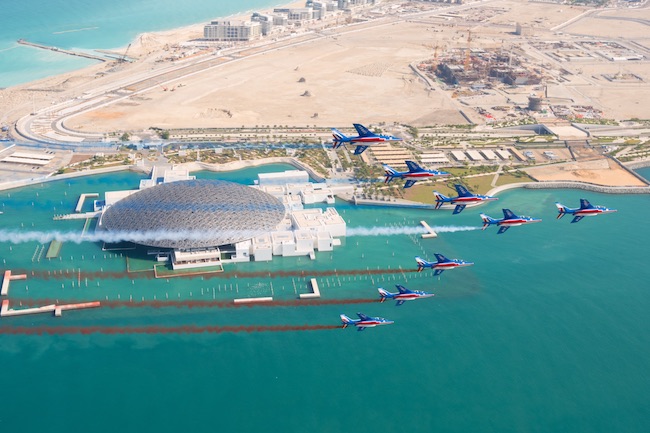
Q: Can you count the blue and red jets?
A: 8